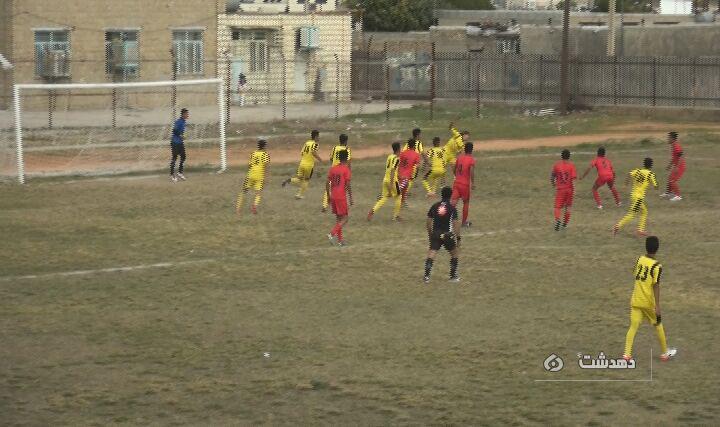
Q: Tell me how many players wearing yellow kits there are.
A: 9